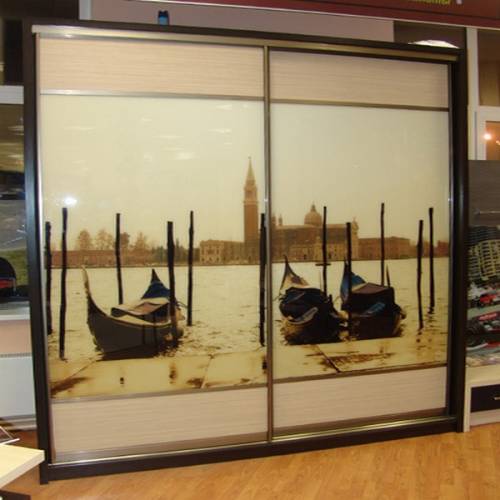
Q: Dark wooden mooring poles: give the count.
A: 11